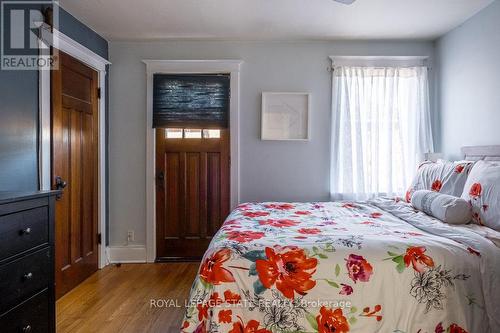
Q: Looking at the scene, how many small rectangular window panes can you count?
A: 3